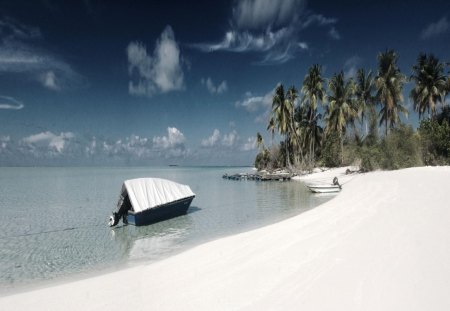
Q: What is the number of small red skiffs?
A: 0